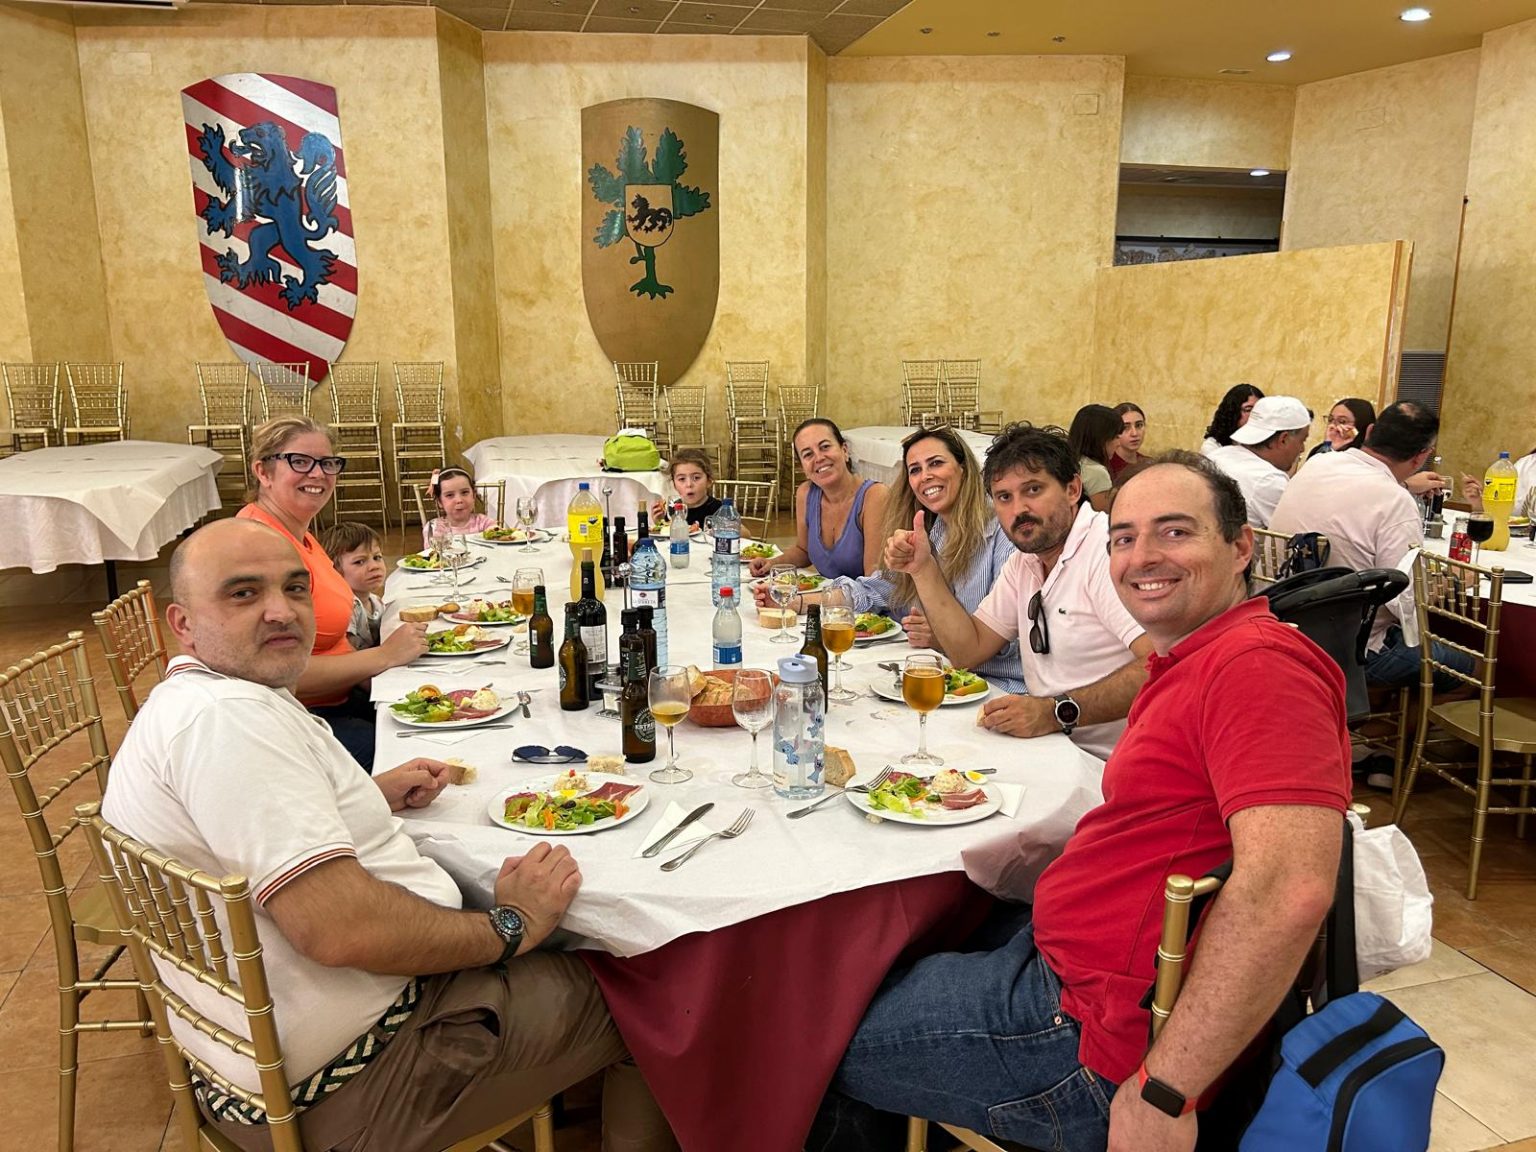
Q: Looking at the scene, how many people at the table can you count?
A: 9